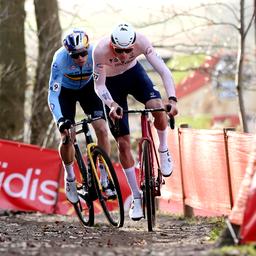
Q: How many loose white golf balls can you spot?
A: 0